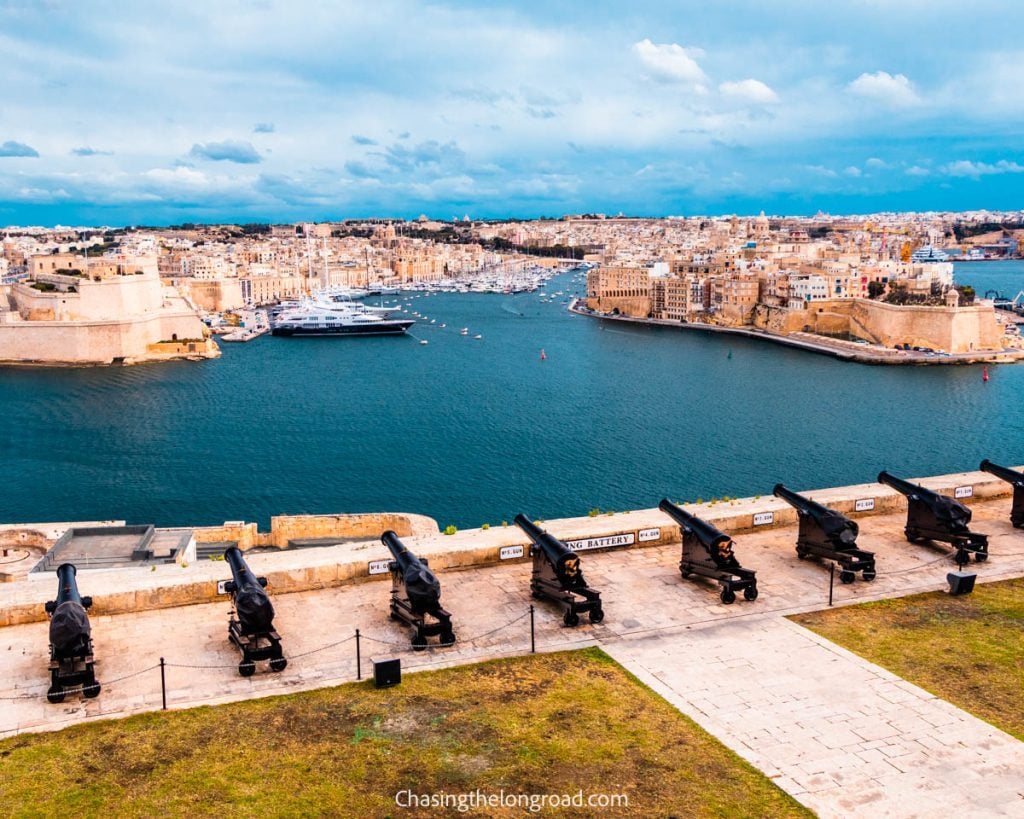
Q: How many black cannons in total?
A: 8